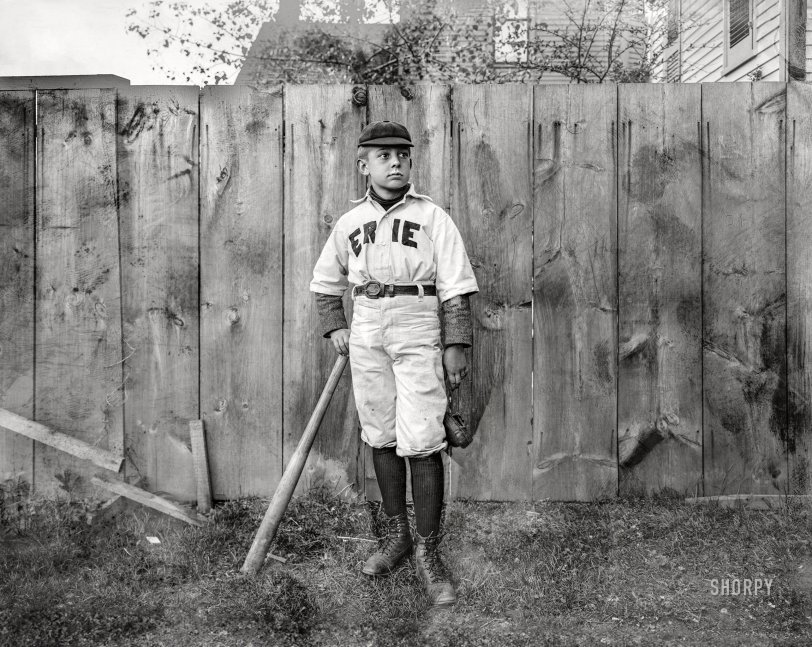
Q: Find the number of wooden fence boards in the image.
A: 11